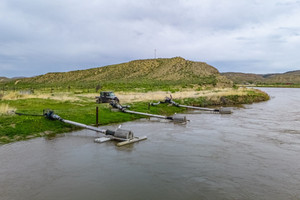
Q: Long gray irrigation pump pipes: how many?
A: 3